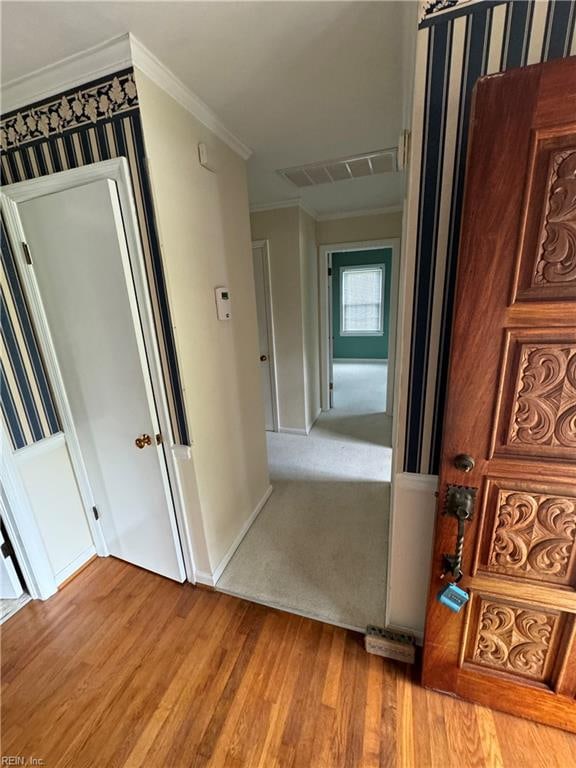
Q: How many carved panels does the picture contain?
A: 4